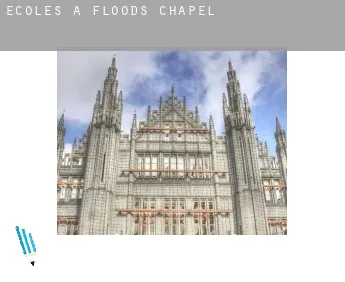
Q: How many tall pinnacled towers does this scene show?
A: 2